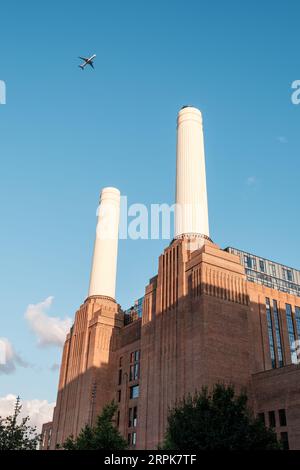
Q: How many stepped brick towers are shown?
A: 2